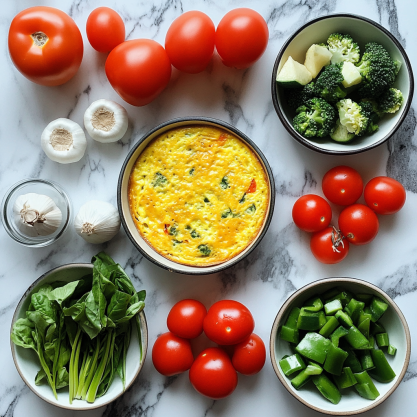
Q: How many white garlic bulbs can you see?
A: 4